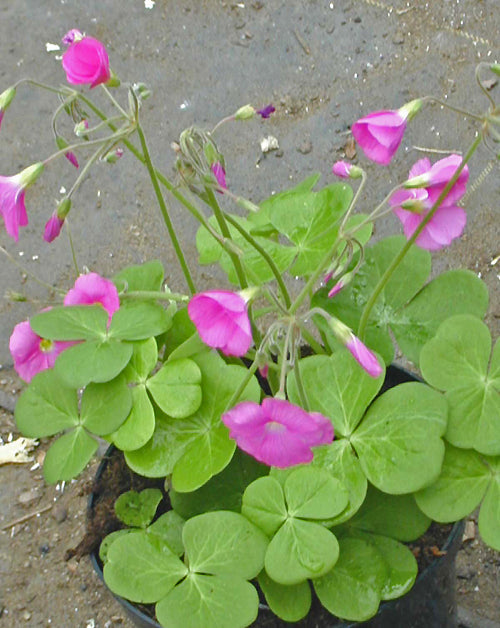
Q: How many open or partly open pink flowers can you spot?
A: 9